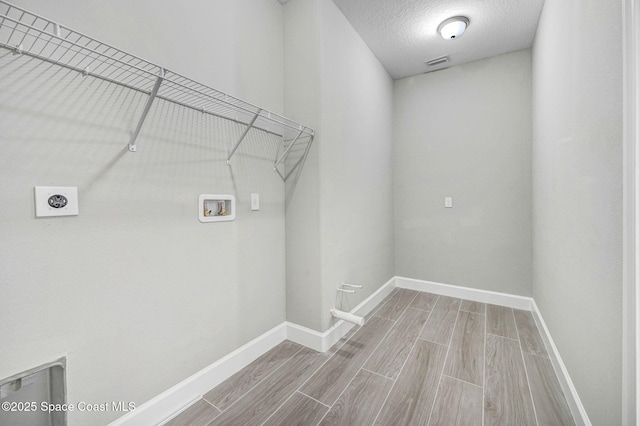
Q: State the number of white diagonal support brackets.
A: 3